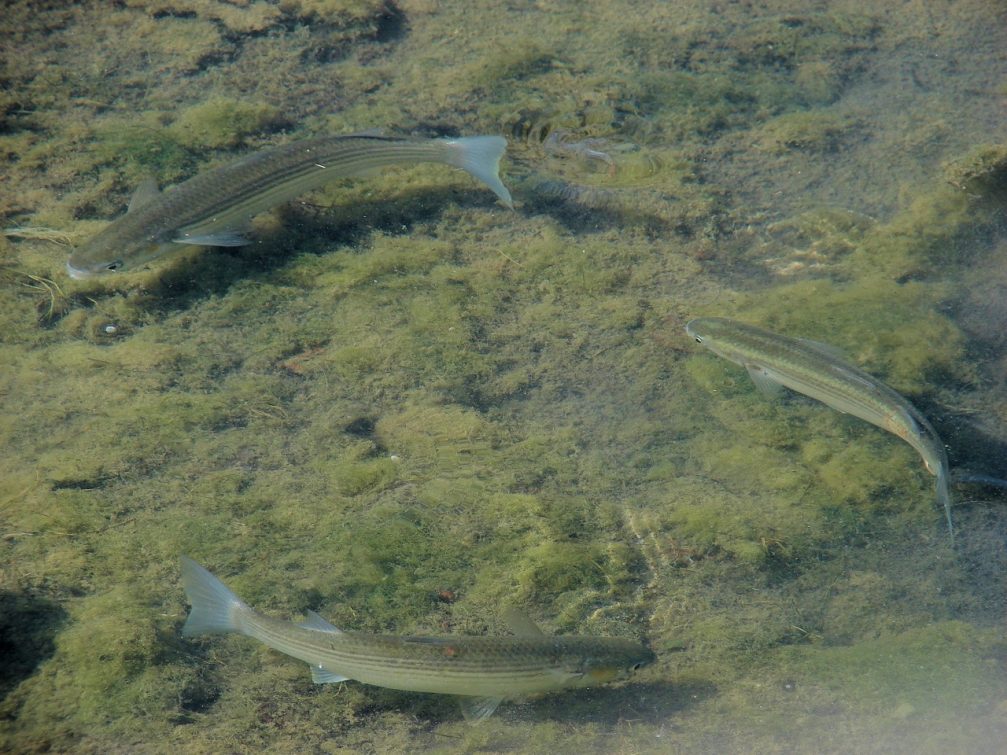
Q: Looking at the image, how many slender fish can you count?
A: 3